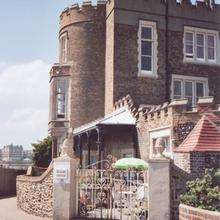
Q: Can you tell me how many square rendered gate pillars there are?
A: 2